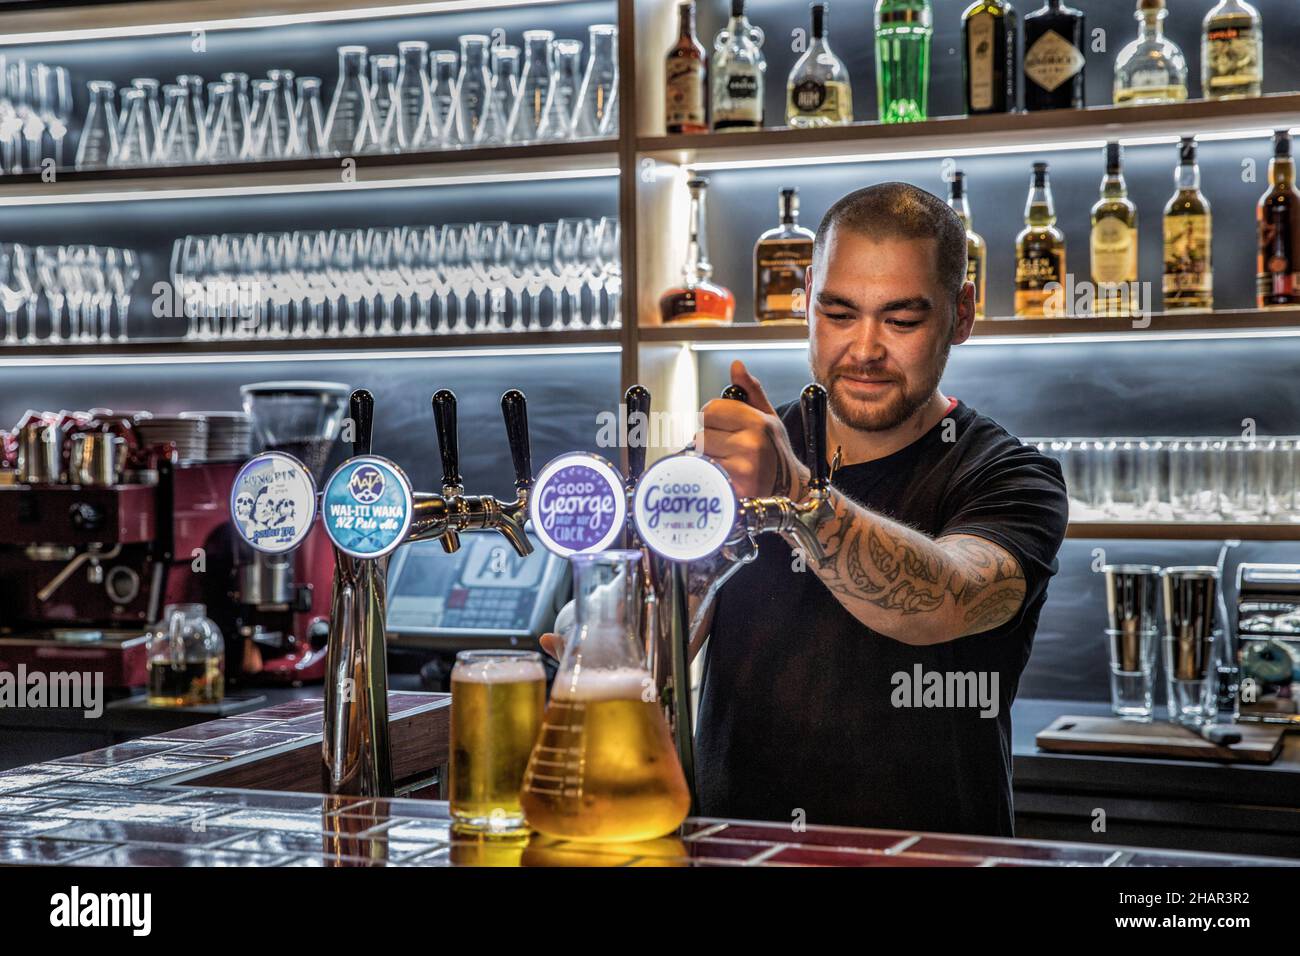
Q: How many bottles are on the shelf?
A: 15